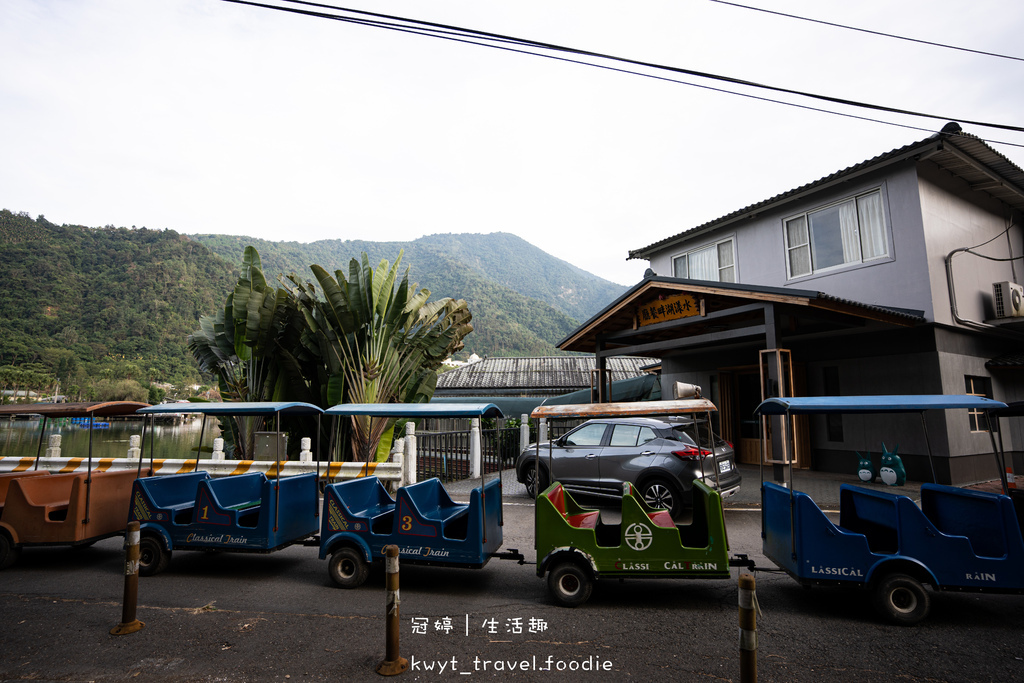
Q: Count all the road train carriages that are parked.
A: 5